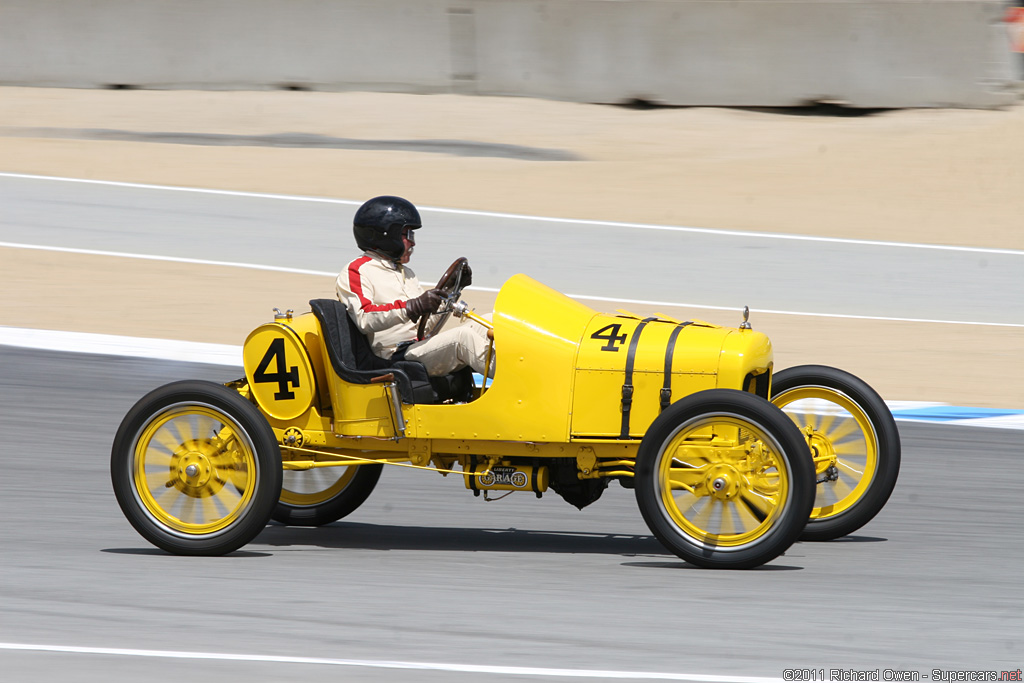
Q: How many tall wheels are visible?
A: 4